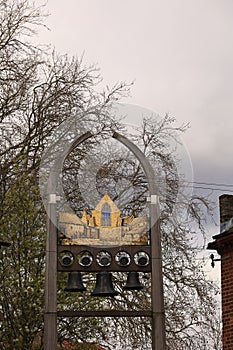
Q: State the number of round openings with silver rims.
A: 5